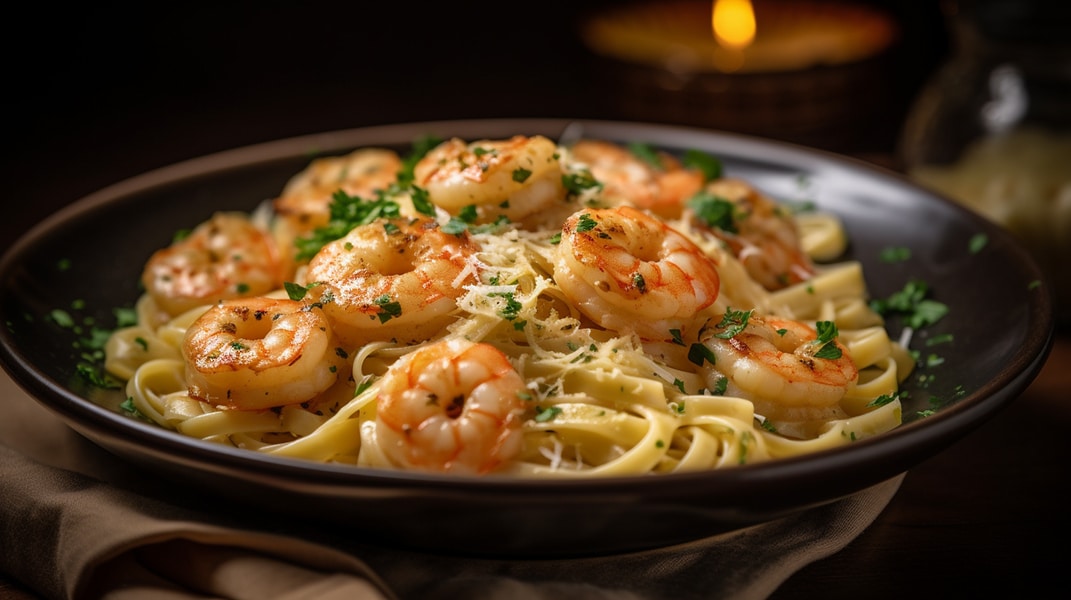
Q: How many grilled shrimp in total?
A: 10